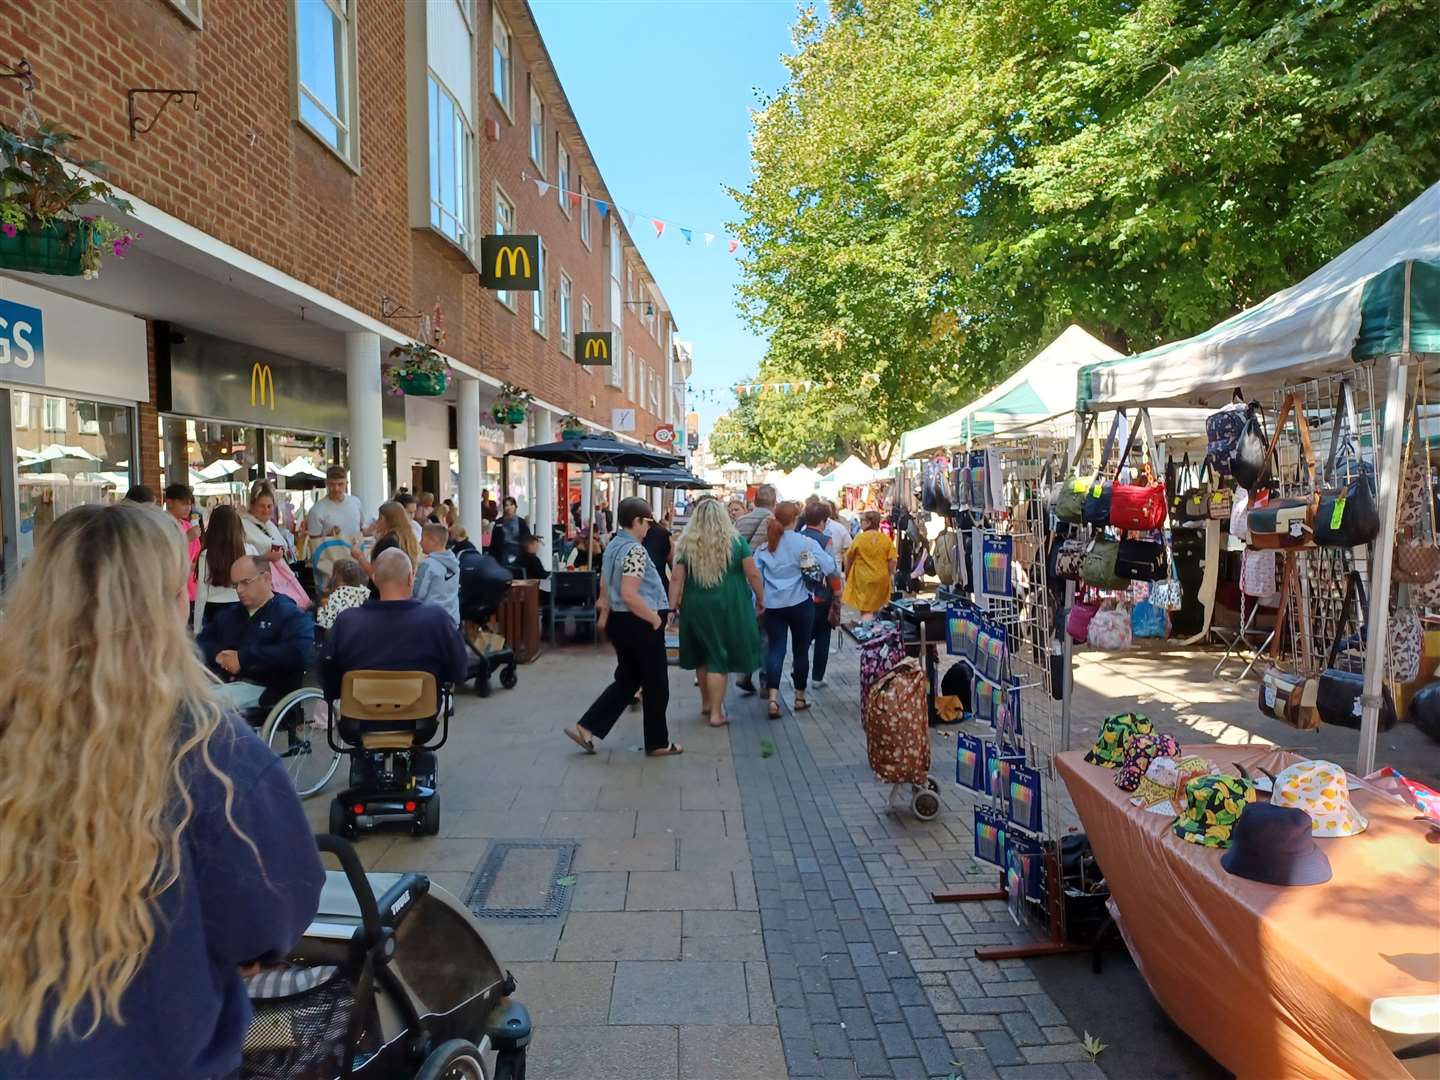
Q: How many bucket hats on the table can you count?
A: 6